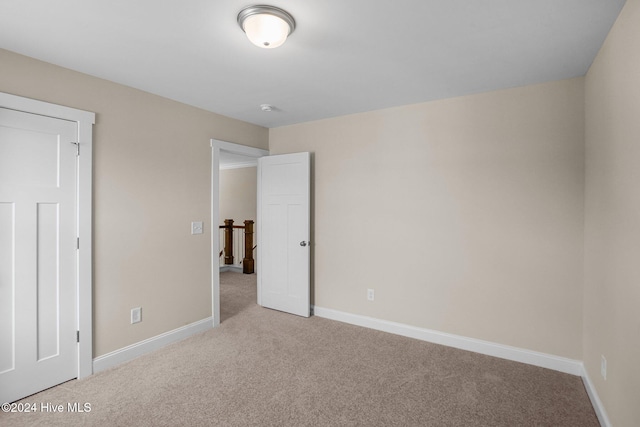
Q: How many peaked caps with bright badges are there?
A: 0